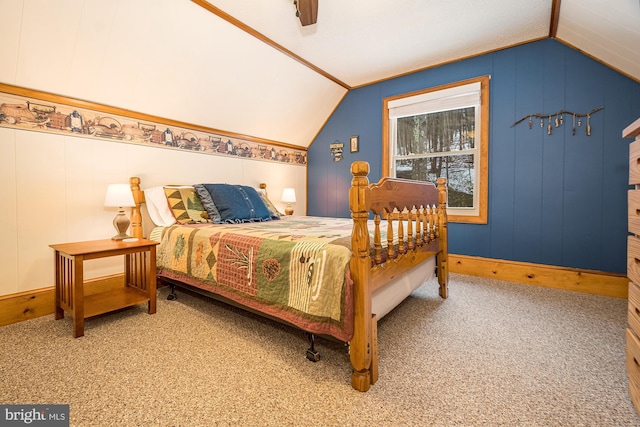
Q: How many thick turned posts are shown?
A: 4